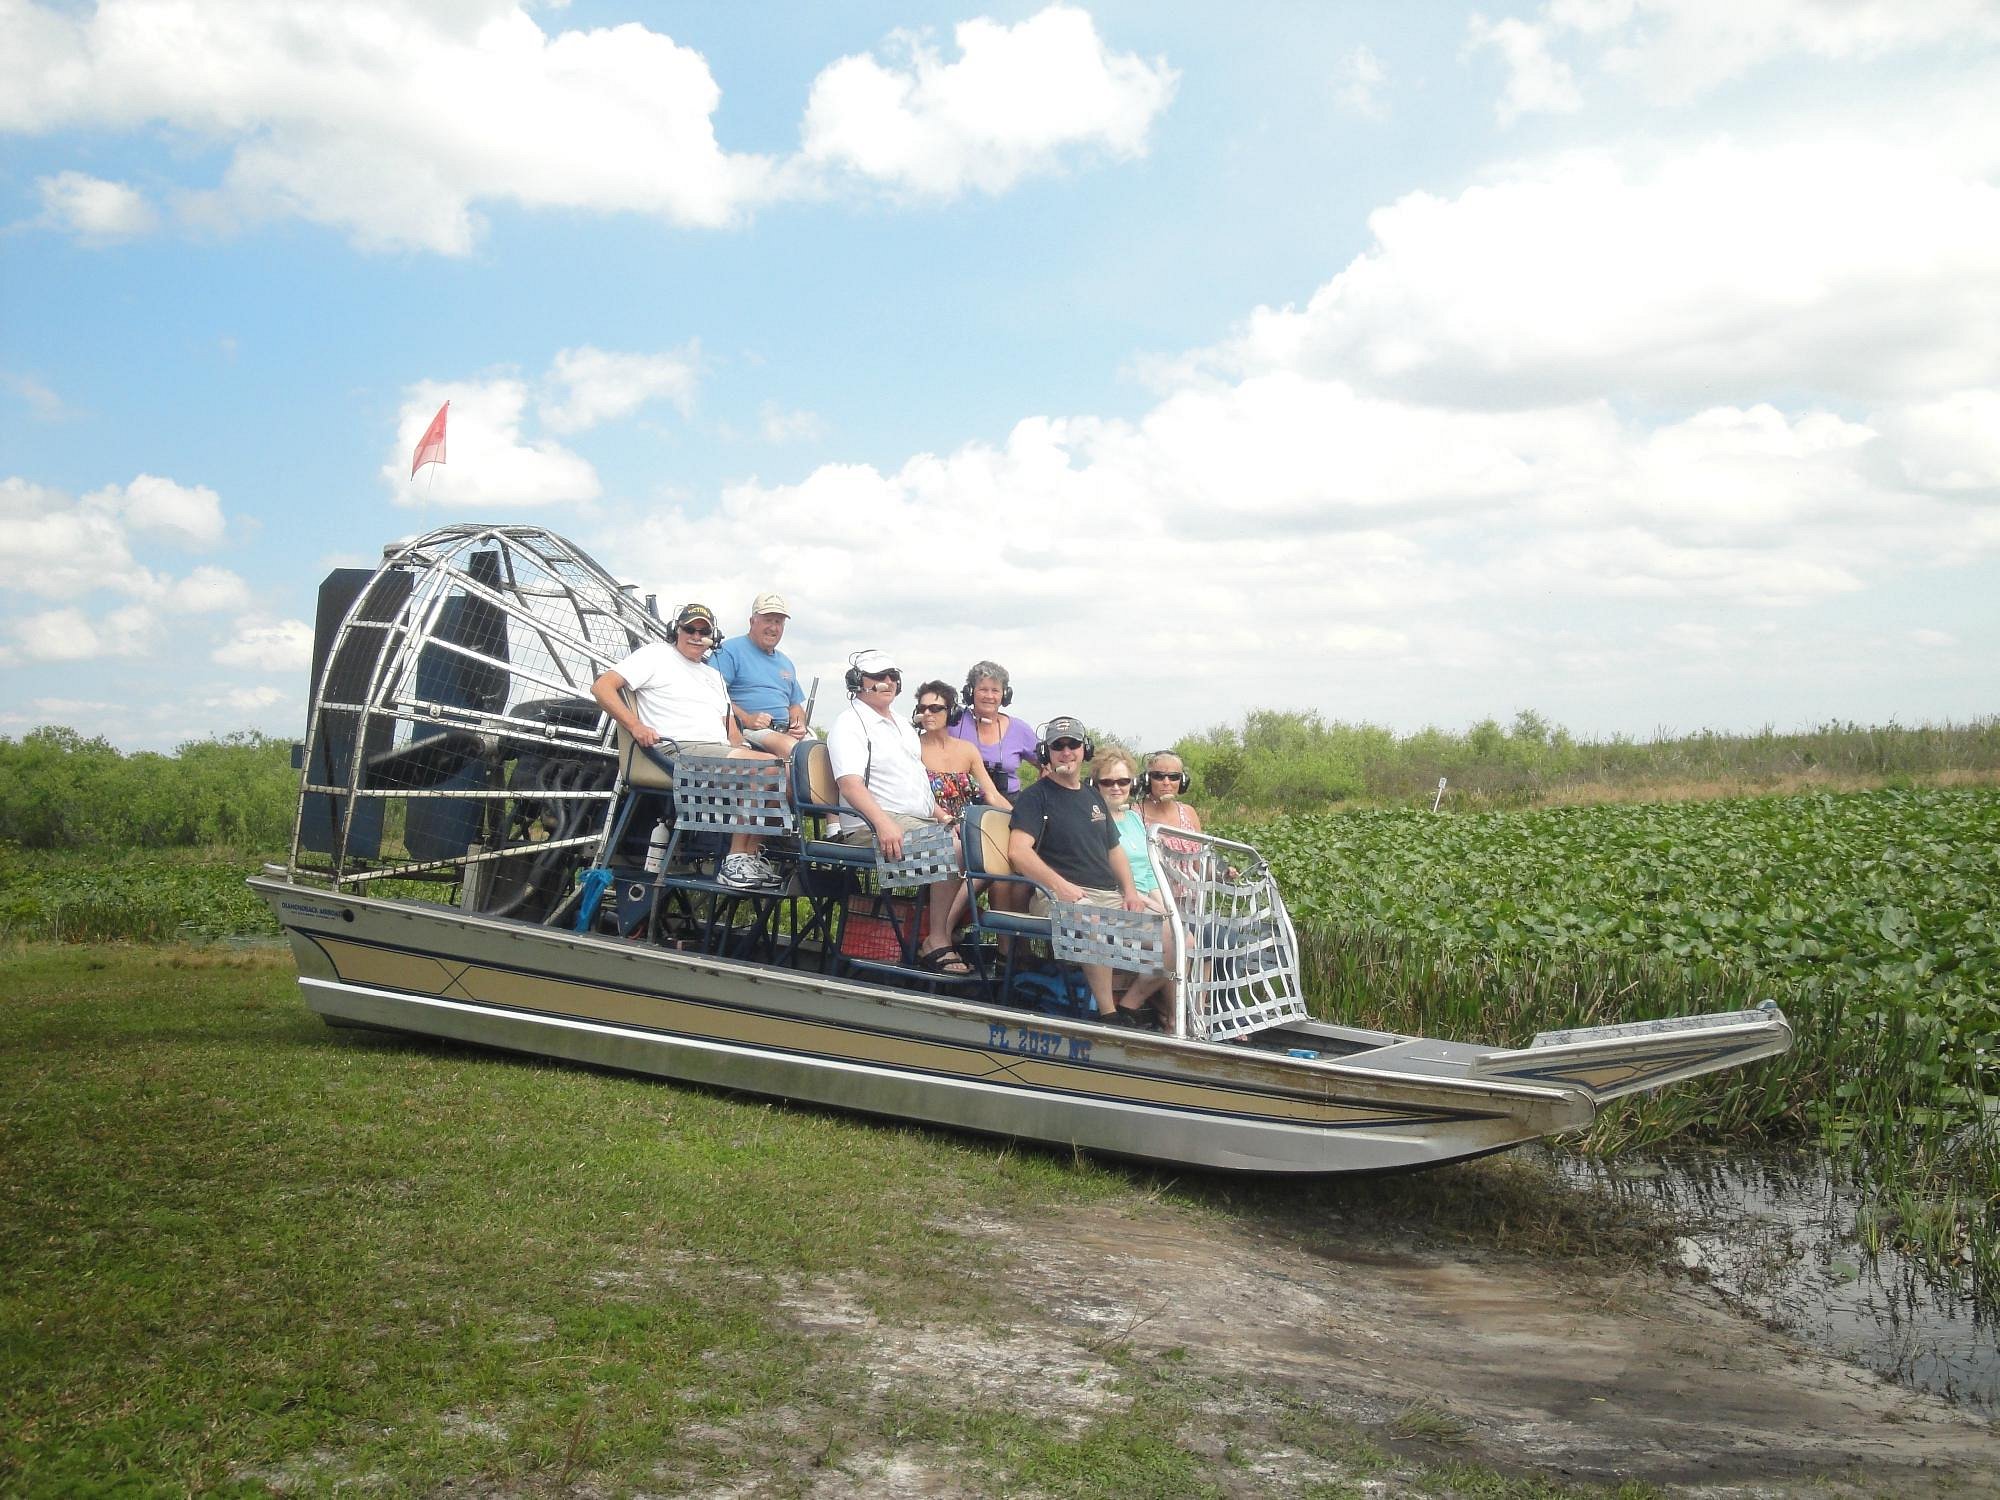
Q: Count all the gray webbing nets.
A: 4